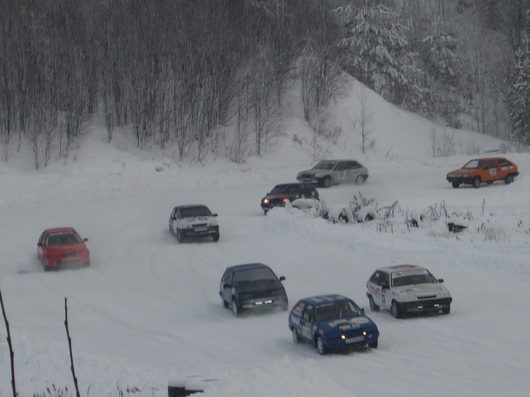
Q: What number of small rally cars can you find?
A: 8